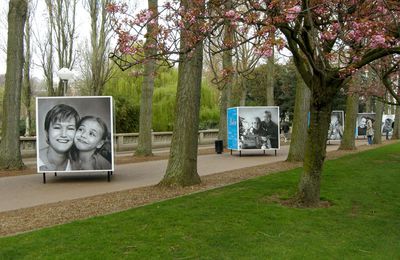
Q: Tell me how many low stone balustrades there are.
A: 1